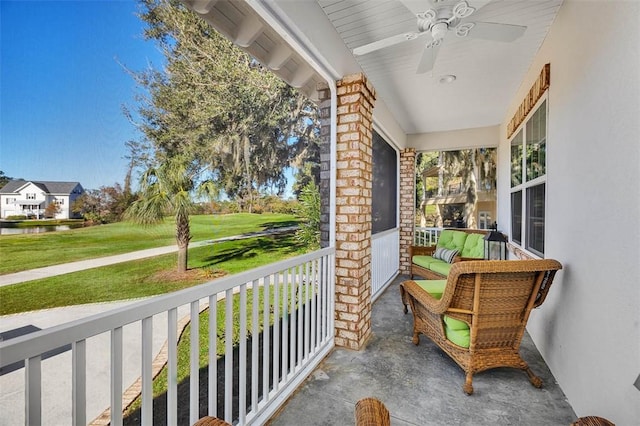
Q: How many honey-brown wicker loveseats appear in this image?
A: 1